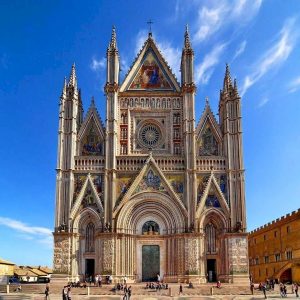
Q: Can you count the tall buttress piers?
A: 4